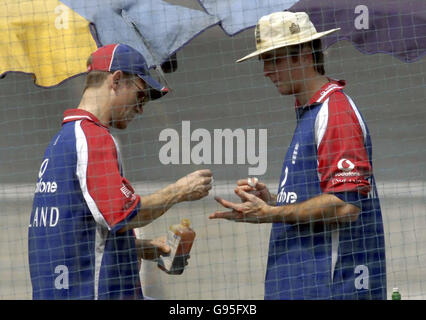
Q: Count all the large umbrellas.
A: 2